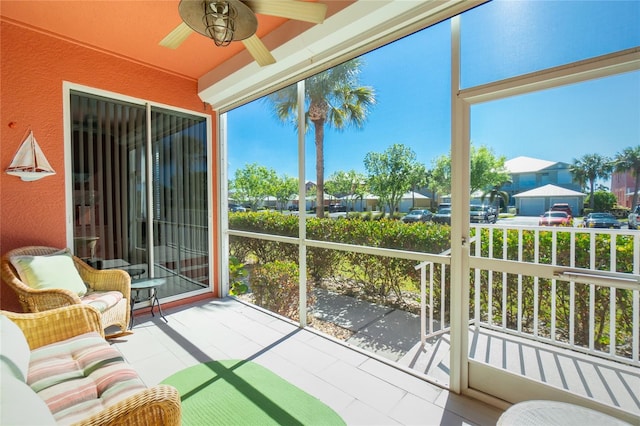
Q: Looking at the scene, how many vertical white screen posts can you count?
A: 3